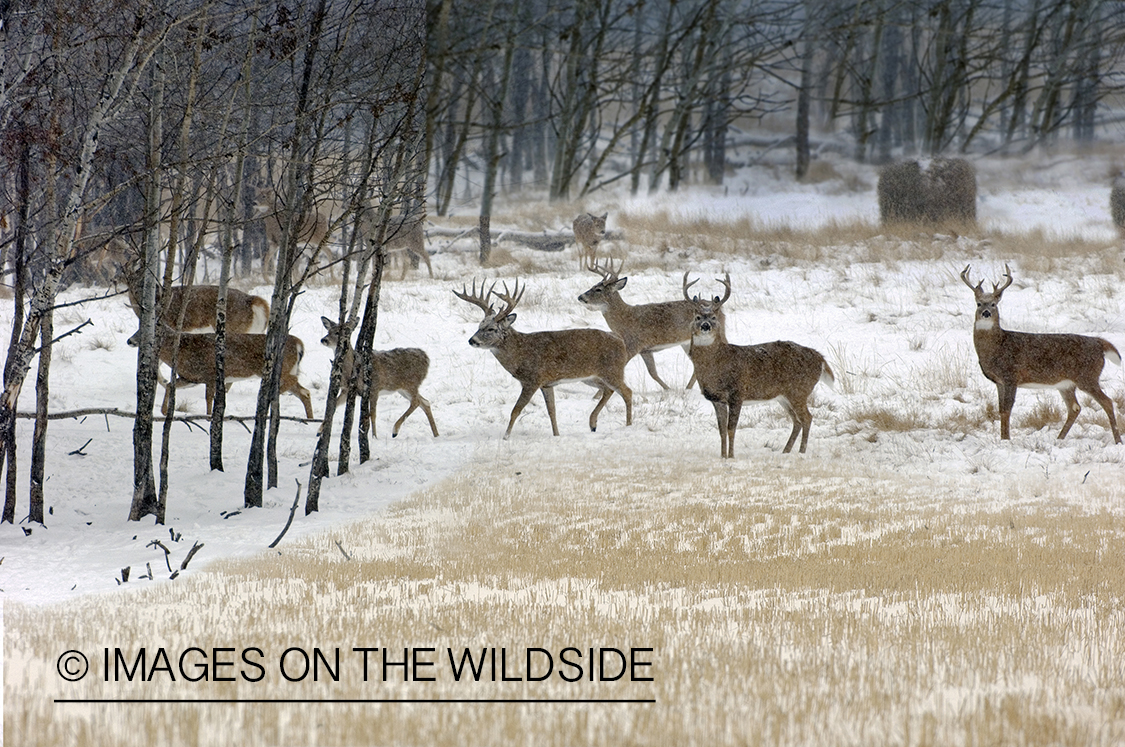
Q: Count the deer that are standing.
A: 10